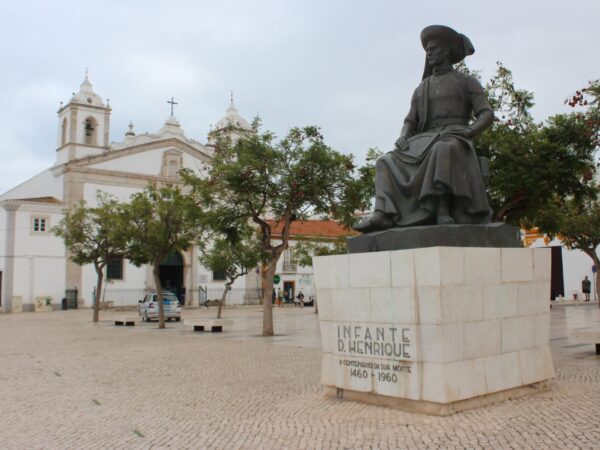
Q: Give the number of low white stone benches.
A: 3